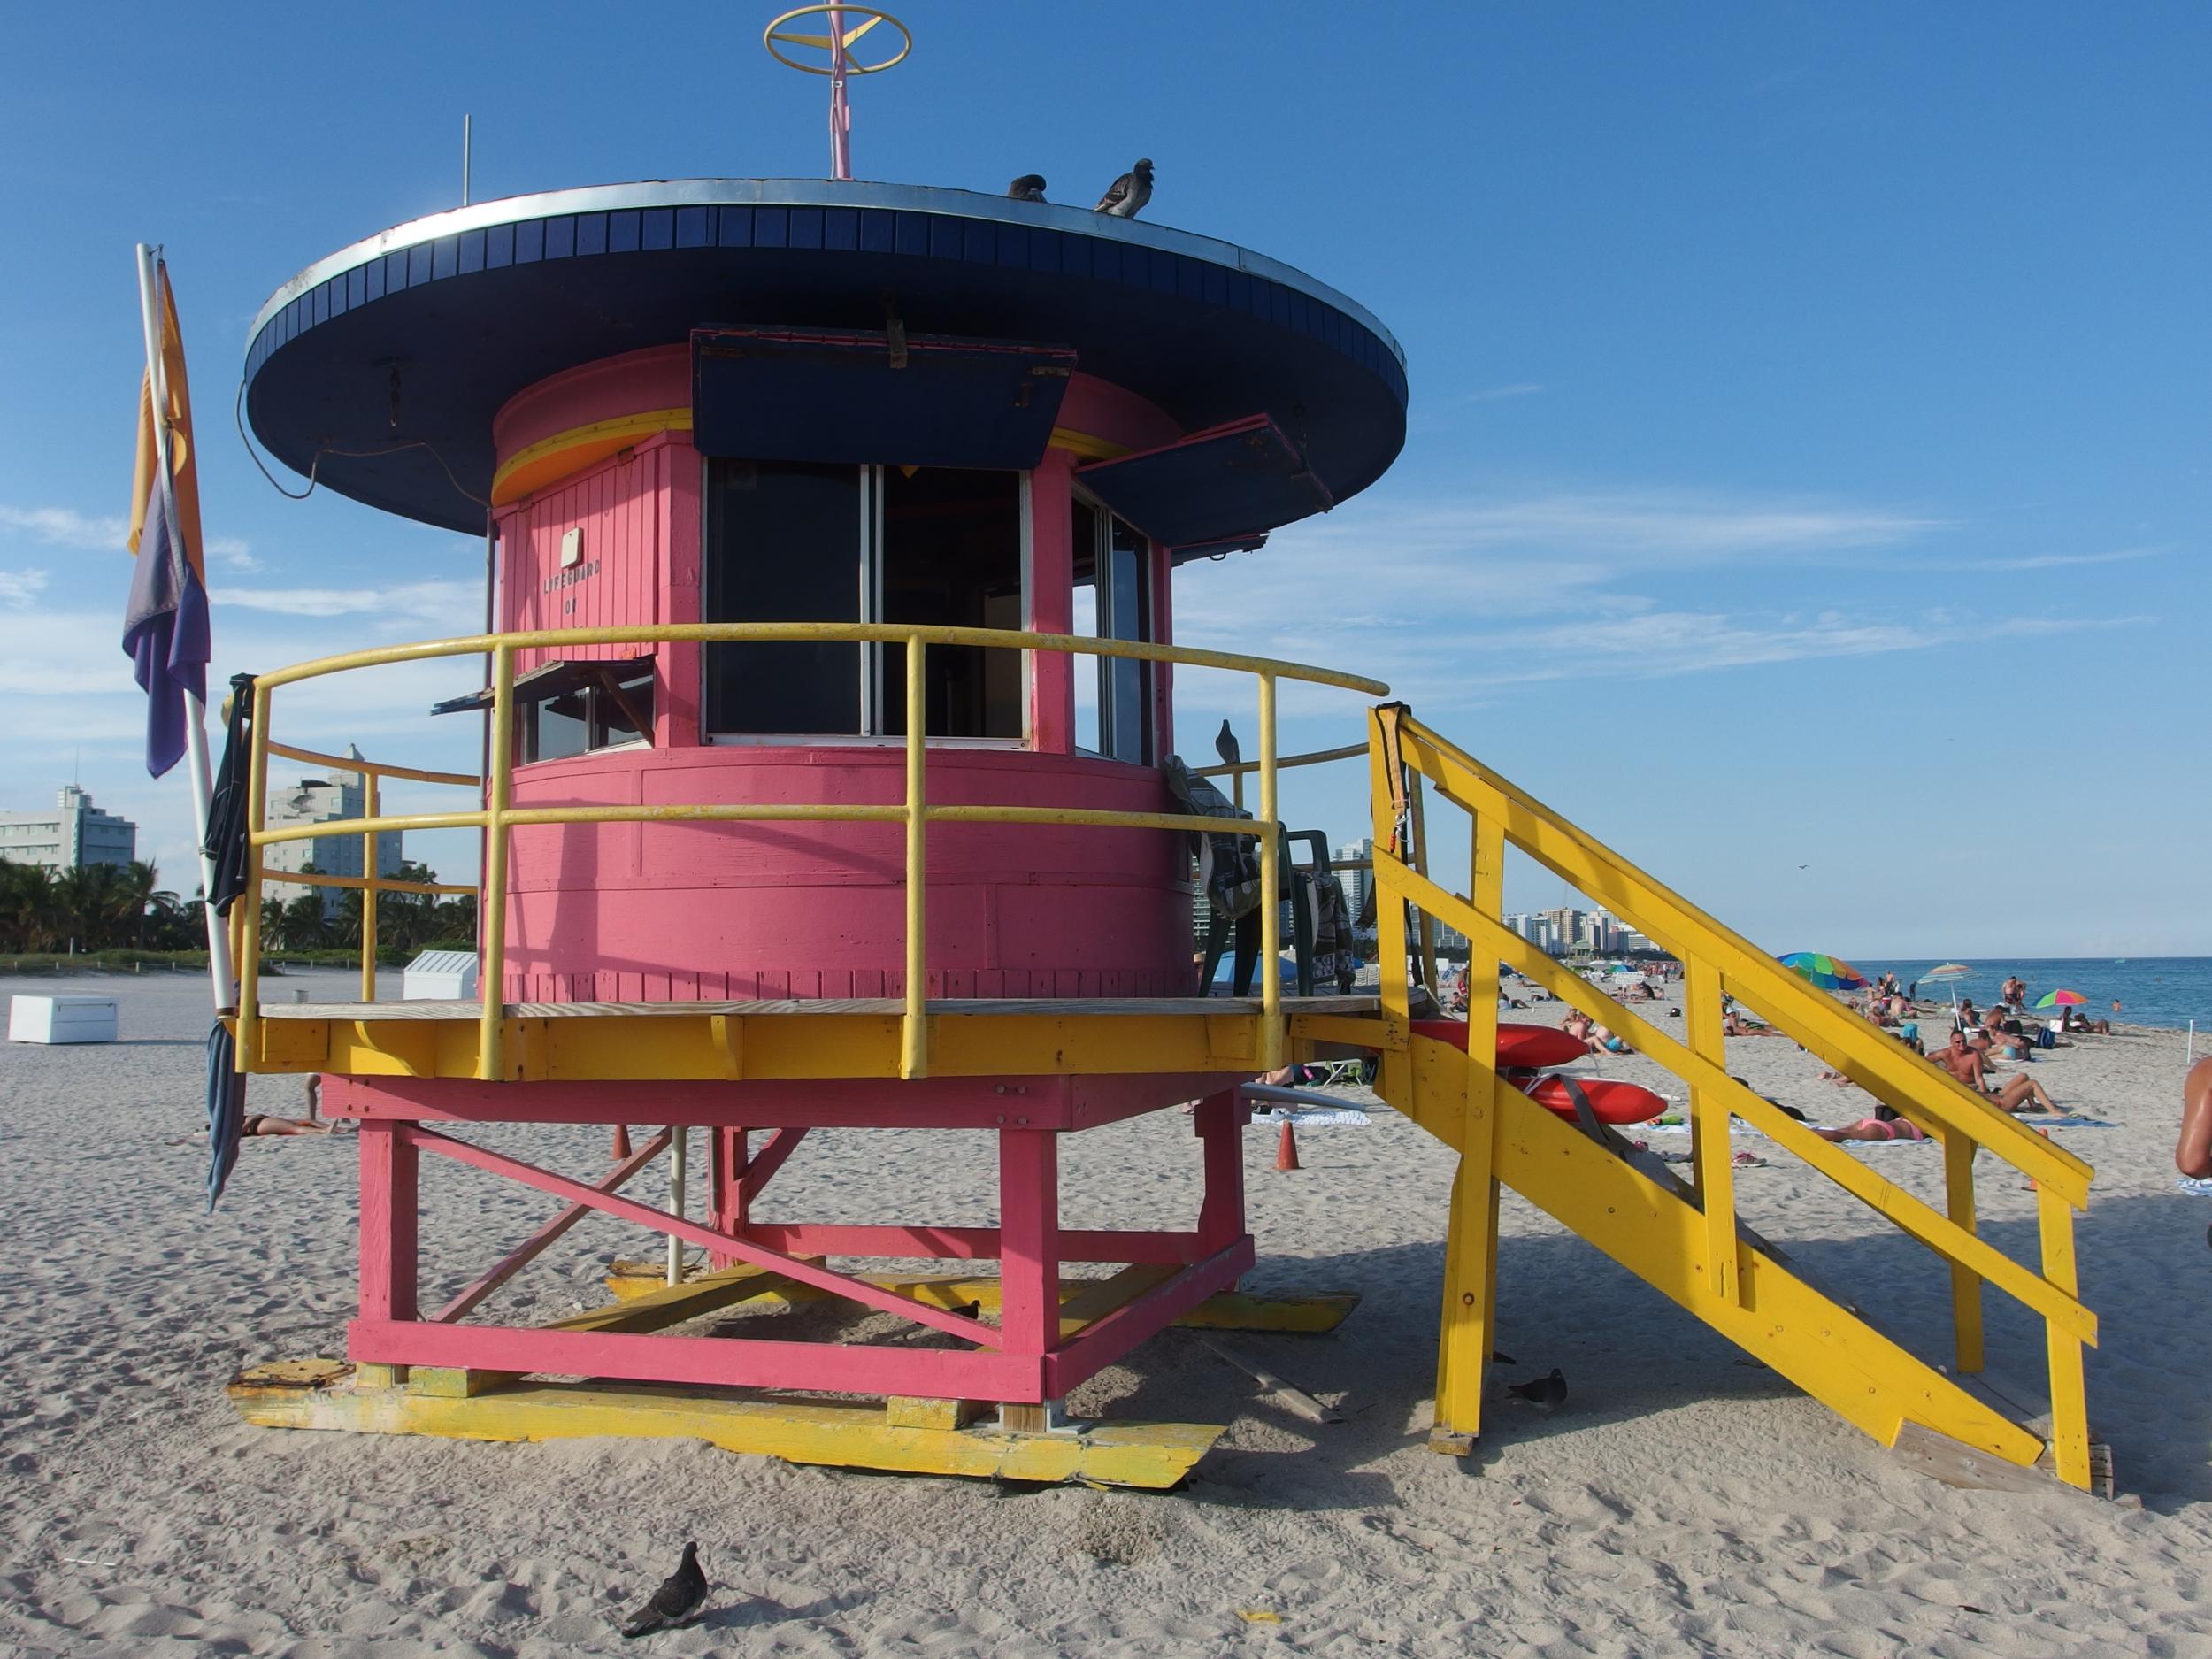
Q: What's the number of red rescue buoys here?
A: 2